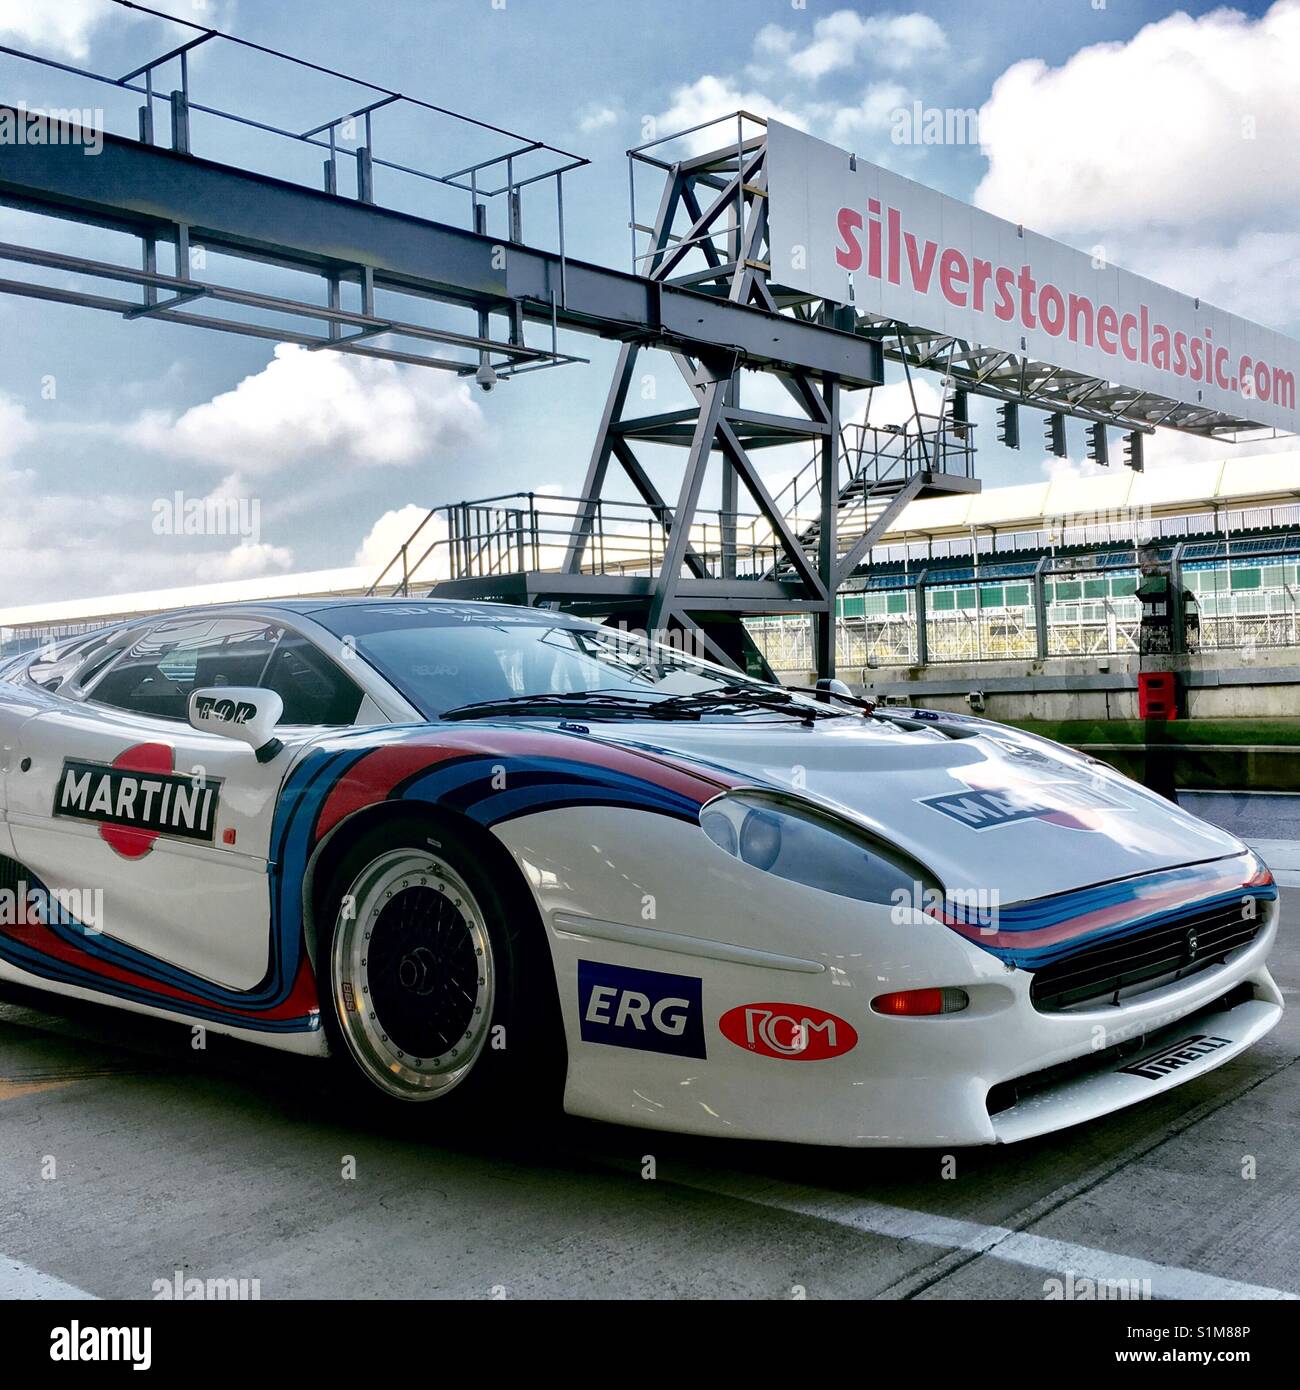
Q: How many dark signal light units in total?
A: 5